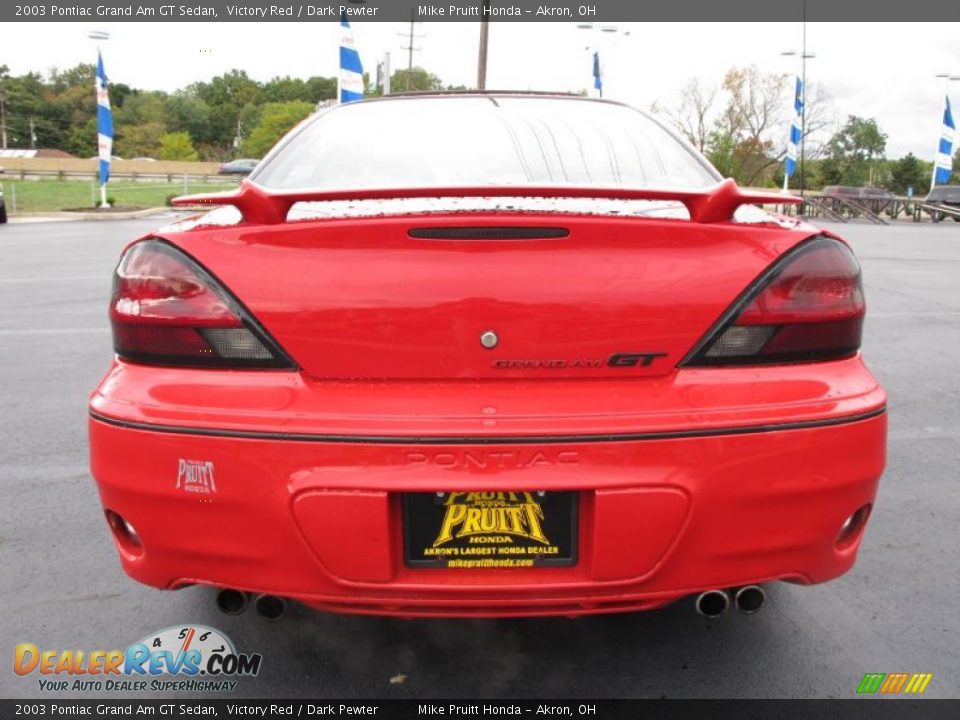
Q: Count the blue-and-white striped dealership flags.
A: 5